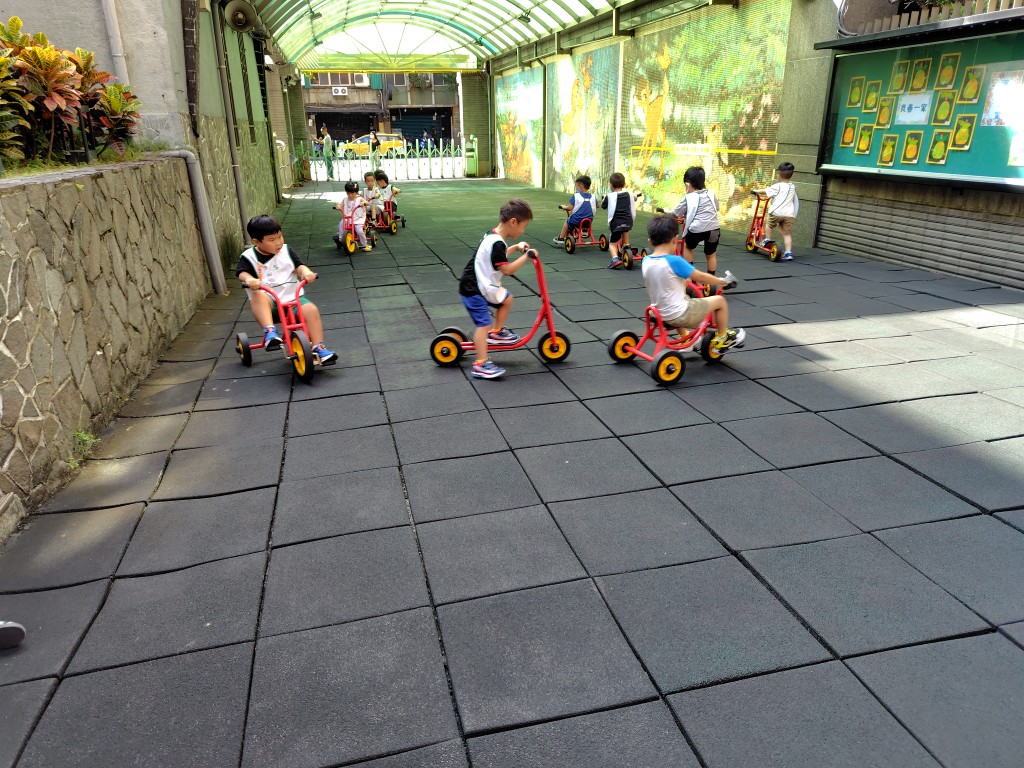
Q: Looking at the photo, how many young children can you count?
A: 10